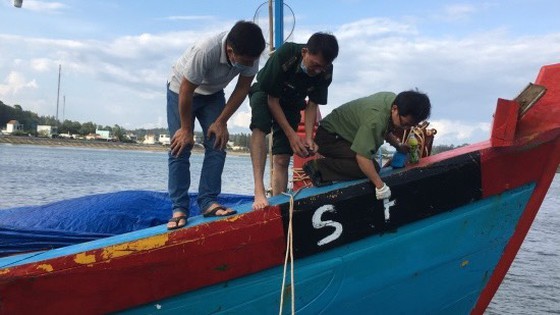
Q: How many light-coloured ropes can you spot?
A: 2